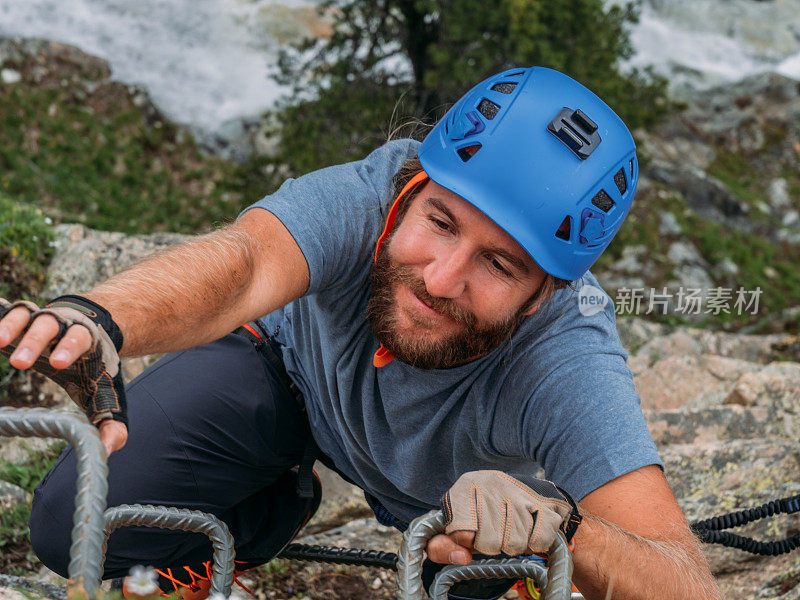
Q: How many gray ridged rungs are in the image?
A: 4